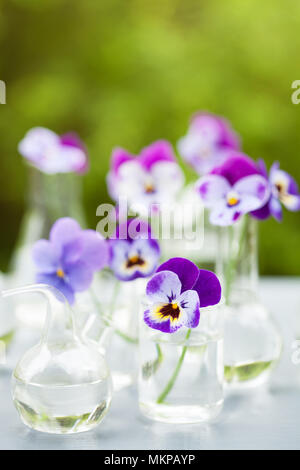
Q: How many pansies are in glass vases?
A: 8